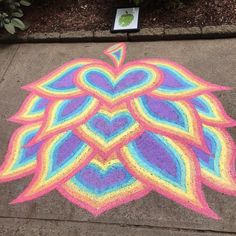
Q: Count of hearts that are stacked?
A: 3